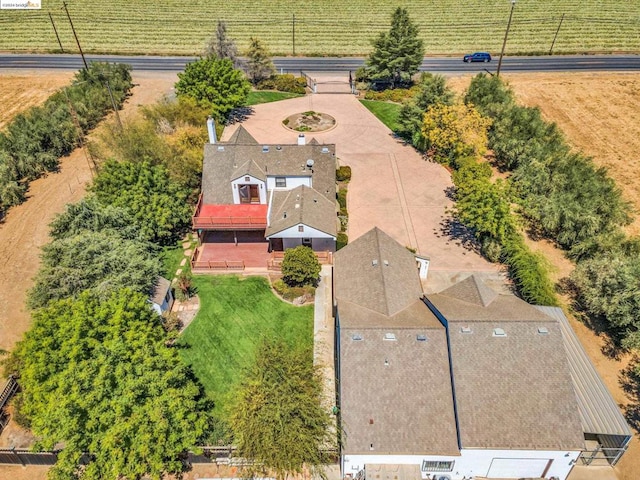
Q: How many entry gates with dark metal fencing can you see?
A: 1